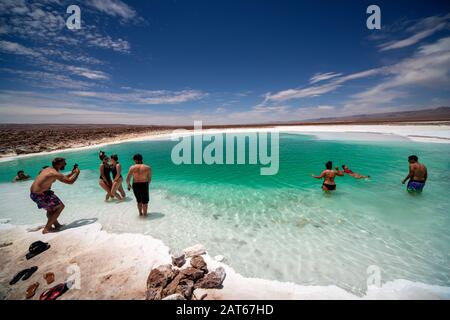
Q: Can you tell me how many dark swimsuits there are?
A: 4